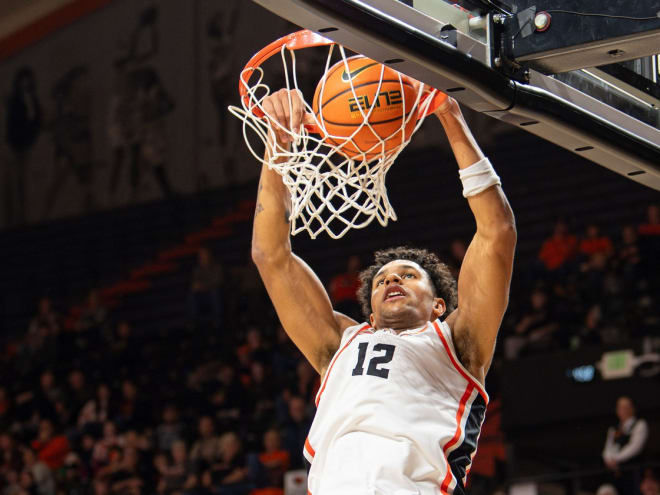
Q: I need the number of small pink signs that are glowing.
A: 0